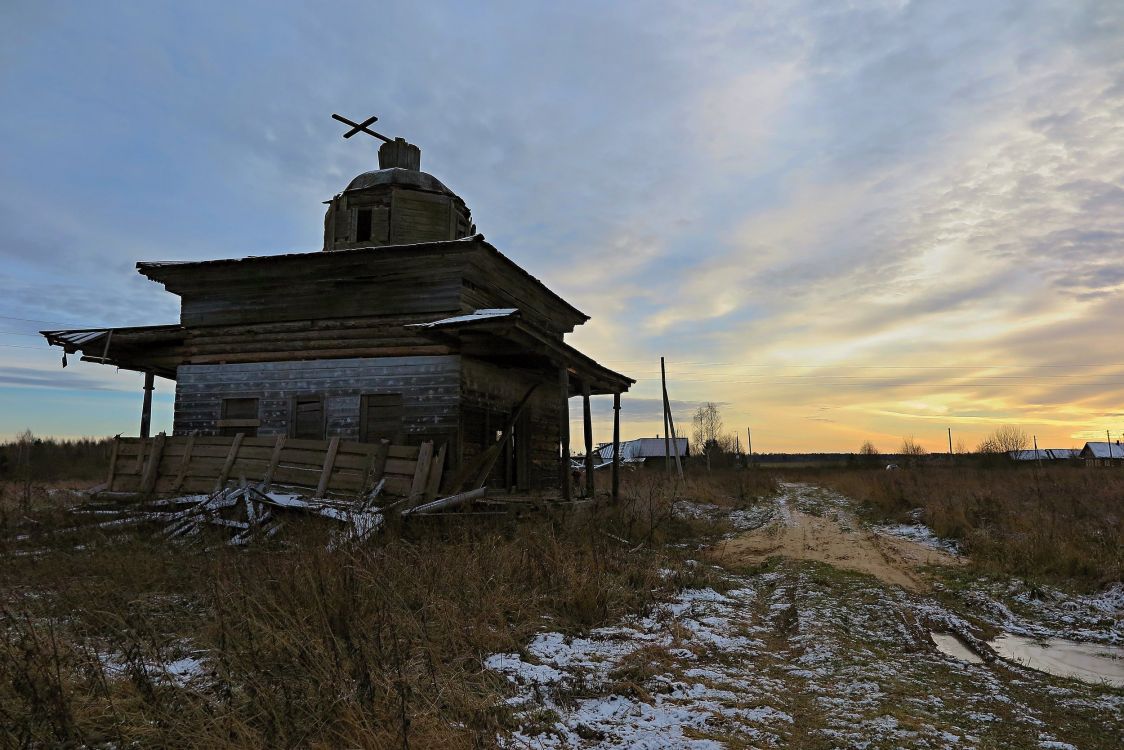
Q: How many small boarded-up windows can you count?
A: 3